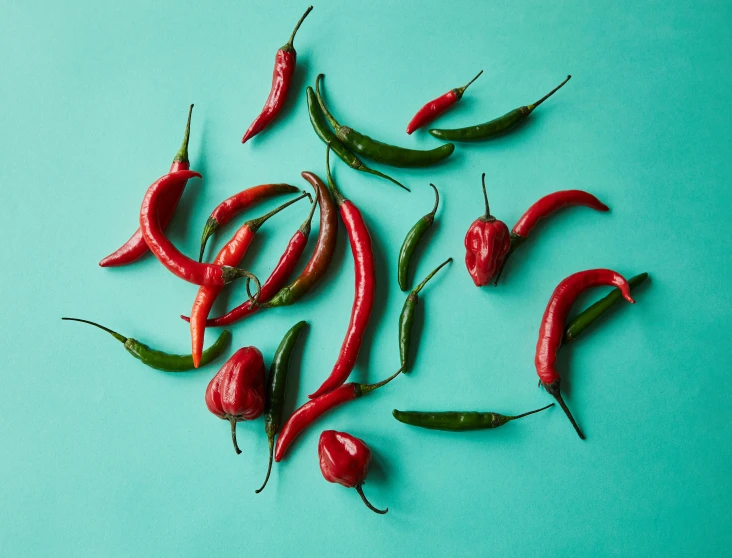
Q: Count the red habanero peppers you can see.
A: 3